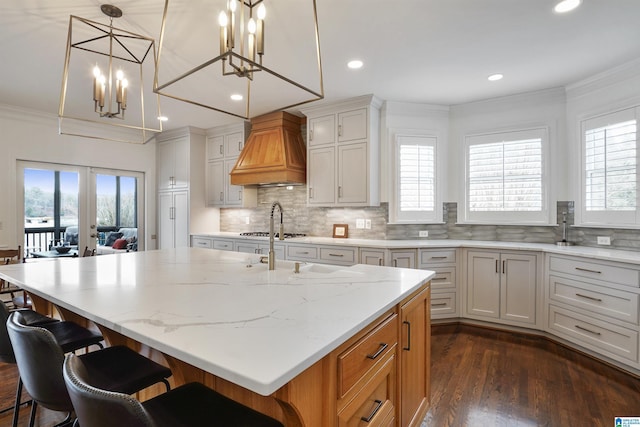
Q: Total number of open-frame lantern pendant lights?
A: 2